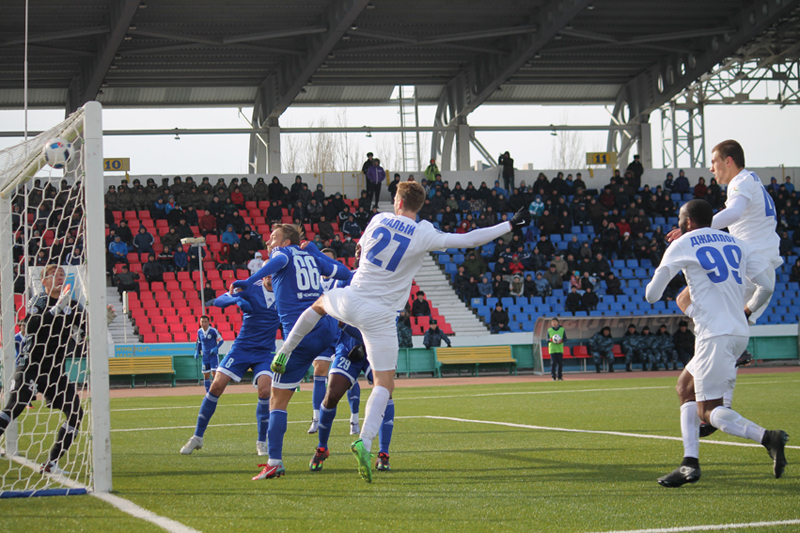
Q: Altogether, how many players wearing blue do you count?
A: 5